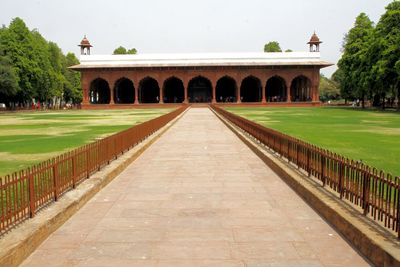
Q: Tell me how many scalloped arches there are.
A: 9